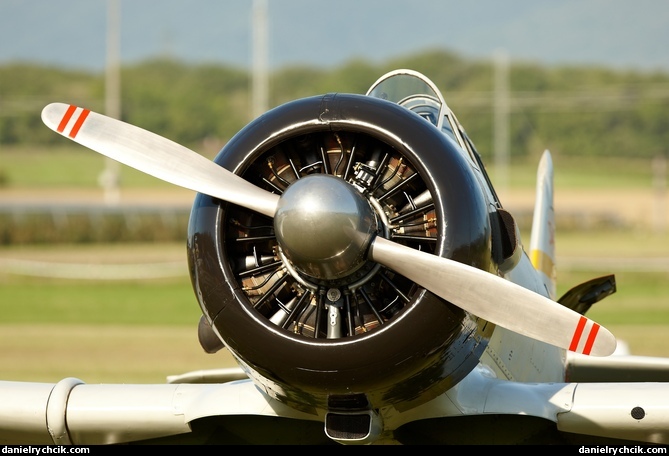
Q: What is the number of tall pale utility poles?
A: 3